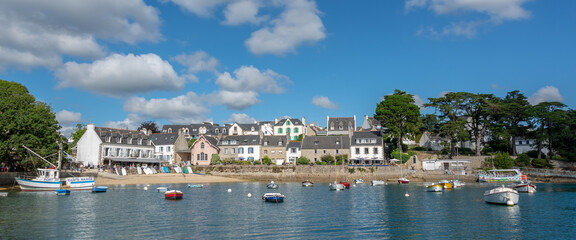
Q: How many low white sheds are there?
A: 1